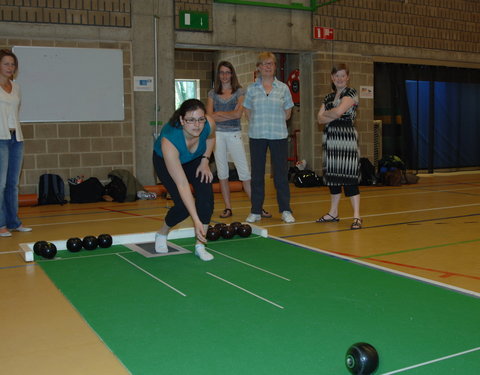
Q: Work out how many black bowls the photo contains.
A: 12